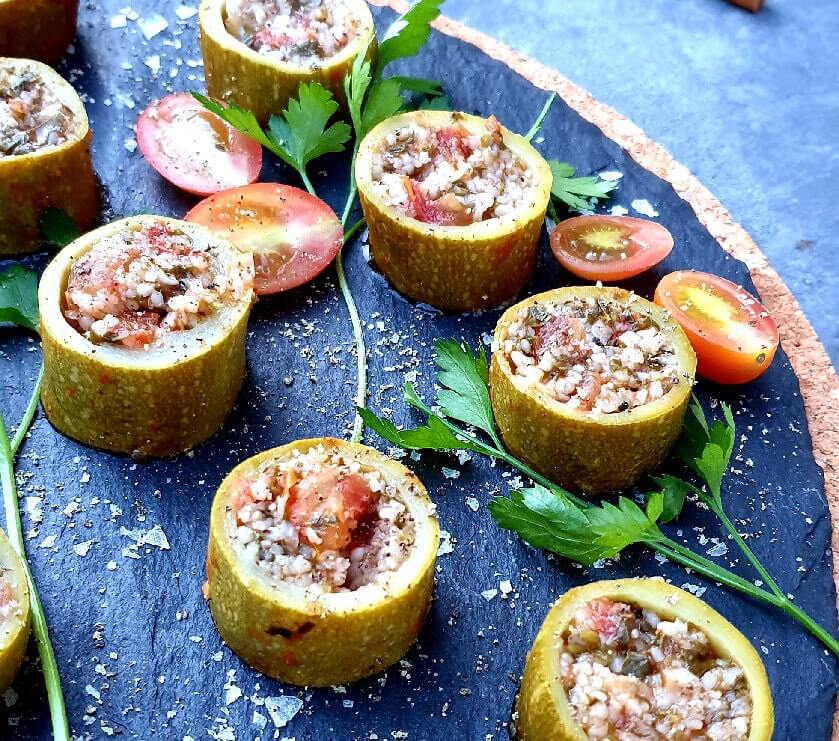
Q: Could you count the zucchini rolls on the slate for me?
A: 9